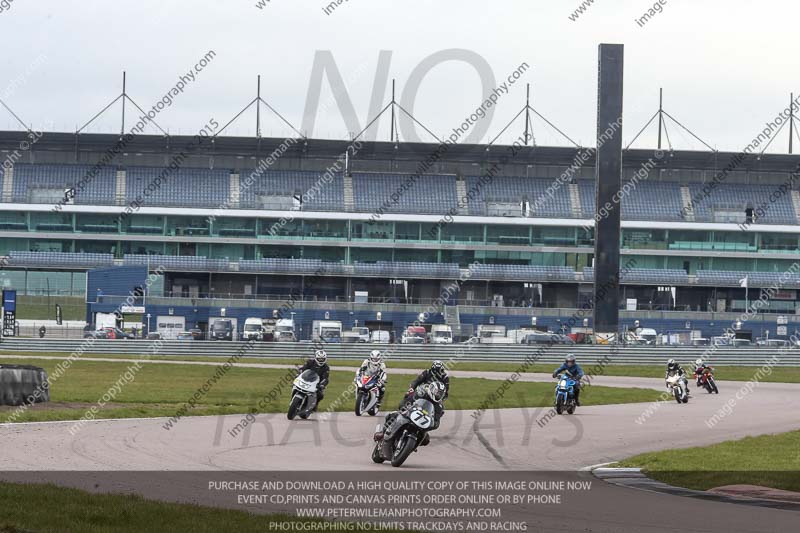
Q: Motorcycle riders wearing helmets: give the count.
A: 7